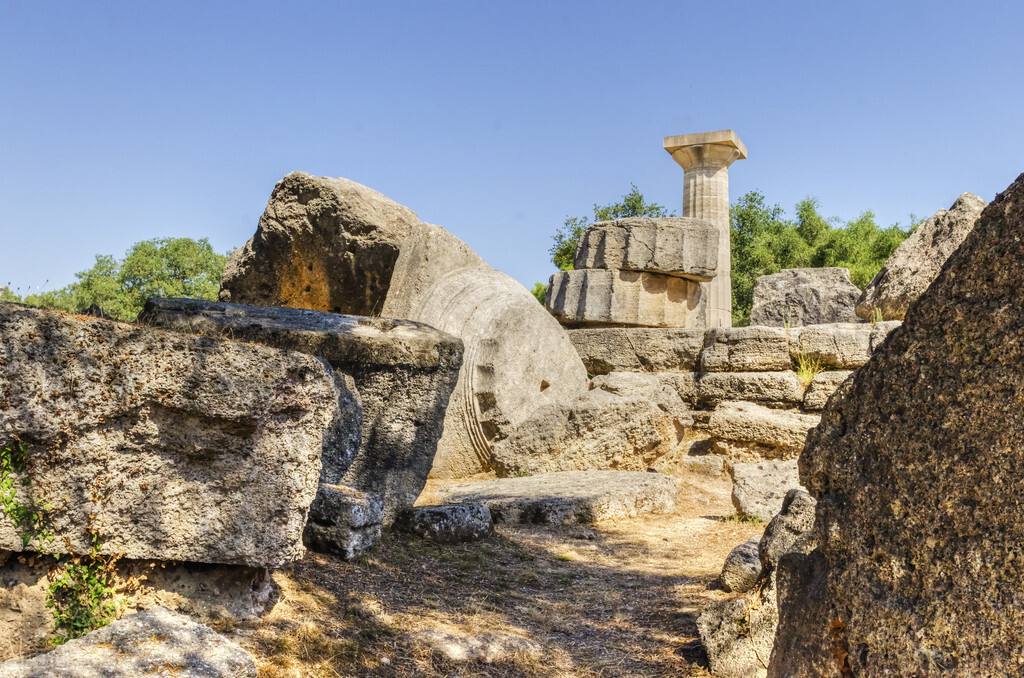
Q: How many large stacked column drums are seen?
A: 2